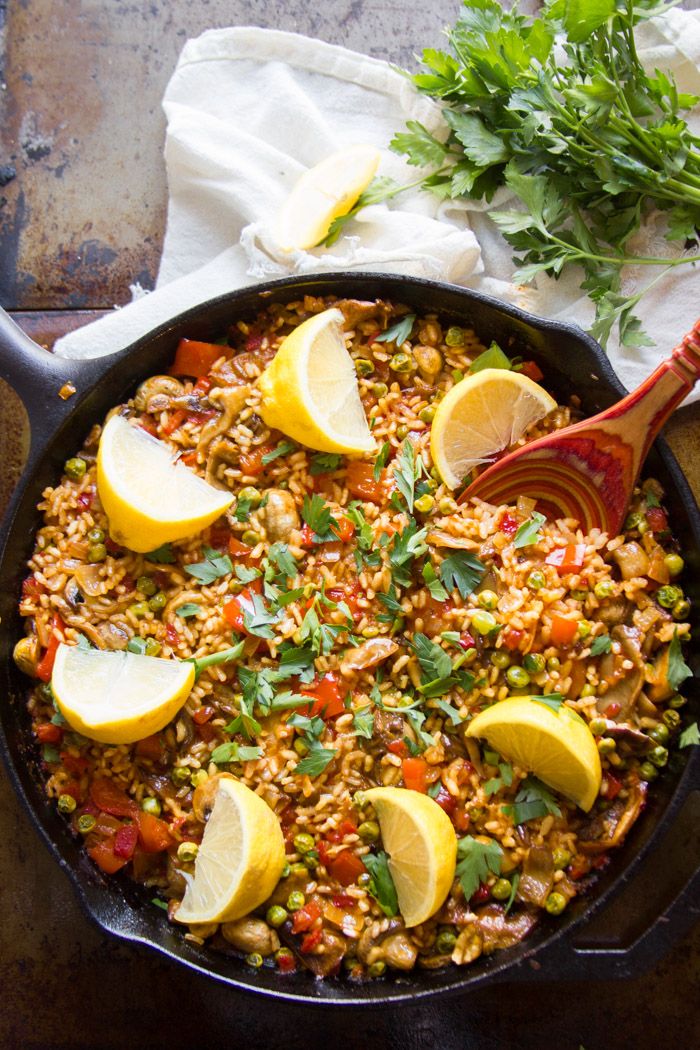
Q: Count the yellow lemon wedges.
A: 8